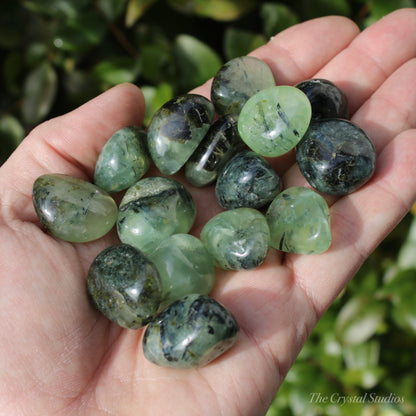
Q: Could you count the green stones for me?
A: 15